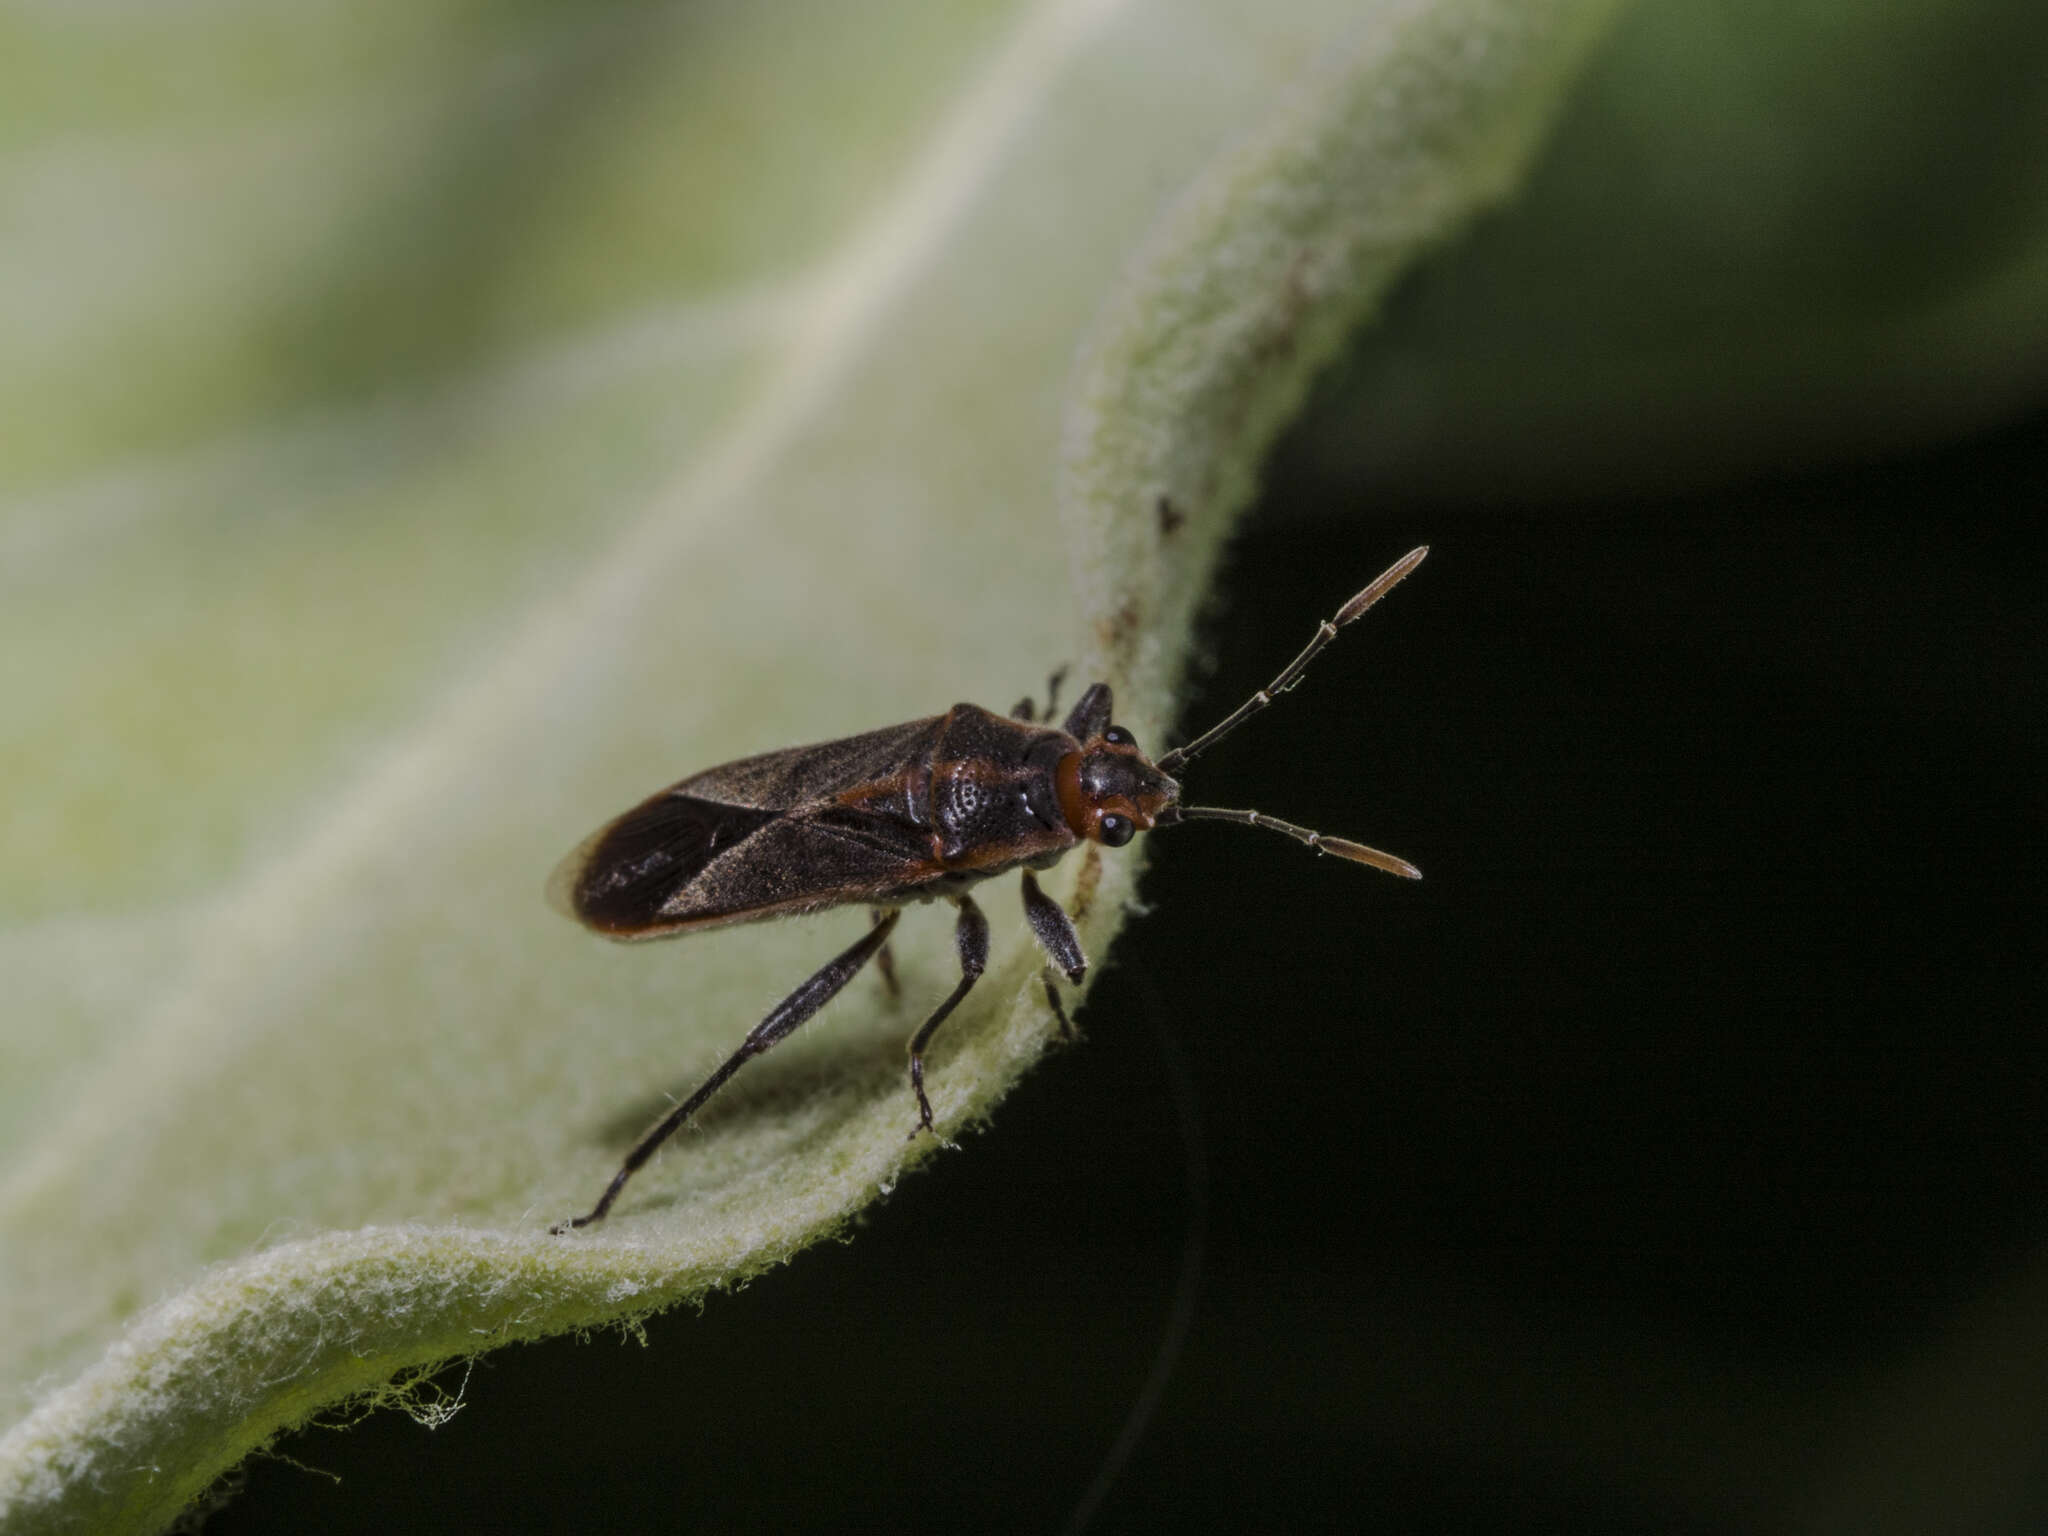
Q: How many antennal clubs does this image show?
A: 2